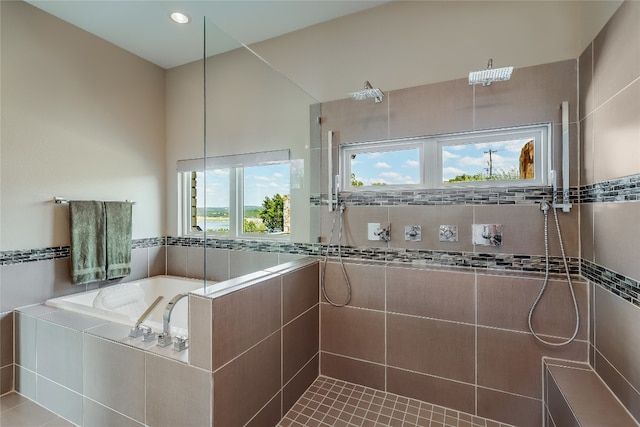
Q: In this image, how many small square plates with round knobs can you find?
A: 2